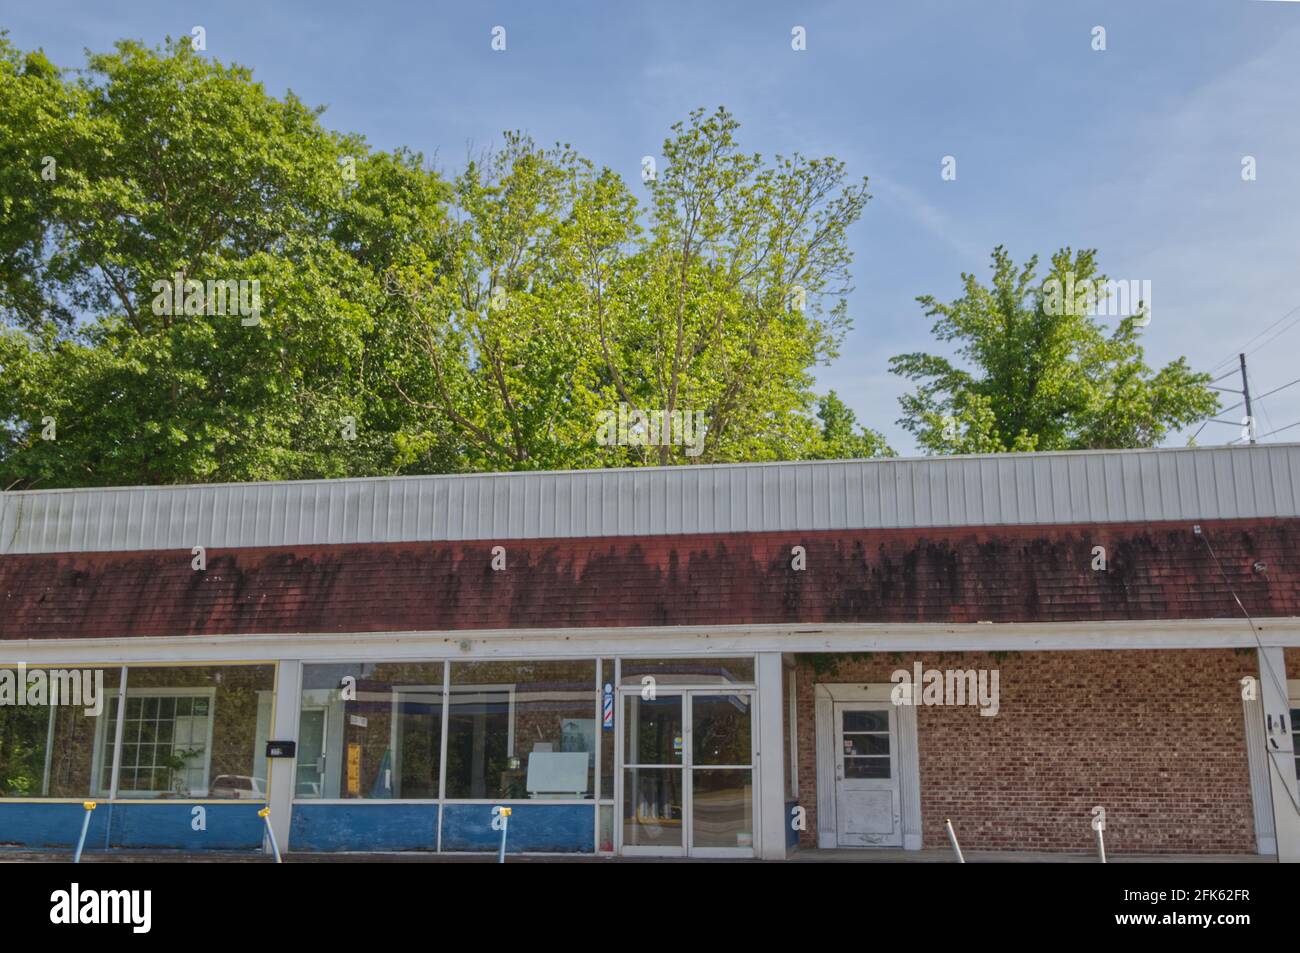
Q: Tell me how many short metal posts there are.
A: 5